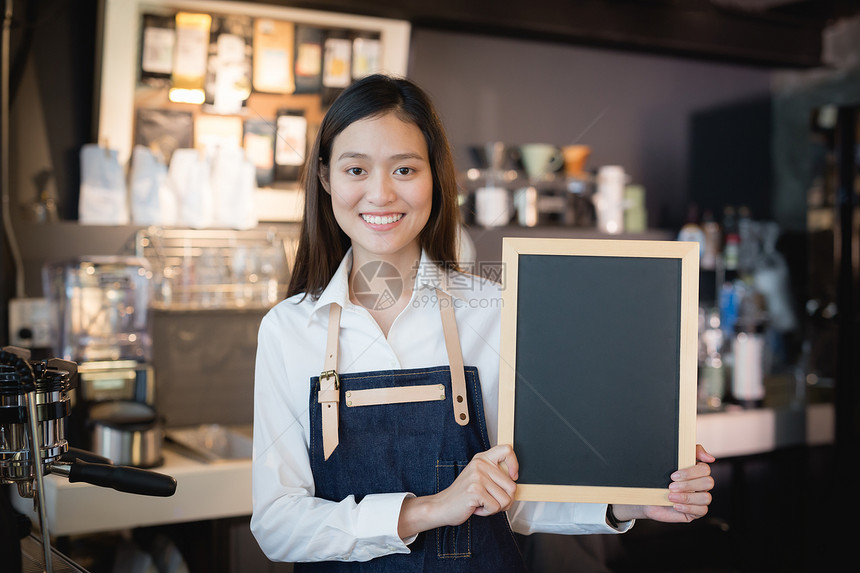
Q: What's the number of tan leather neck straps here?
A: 2